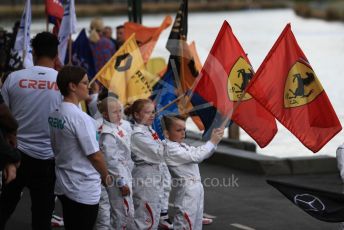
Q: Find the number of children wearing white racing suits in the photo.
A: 3